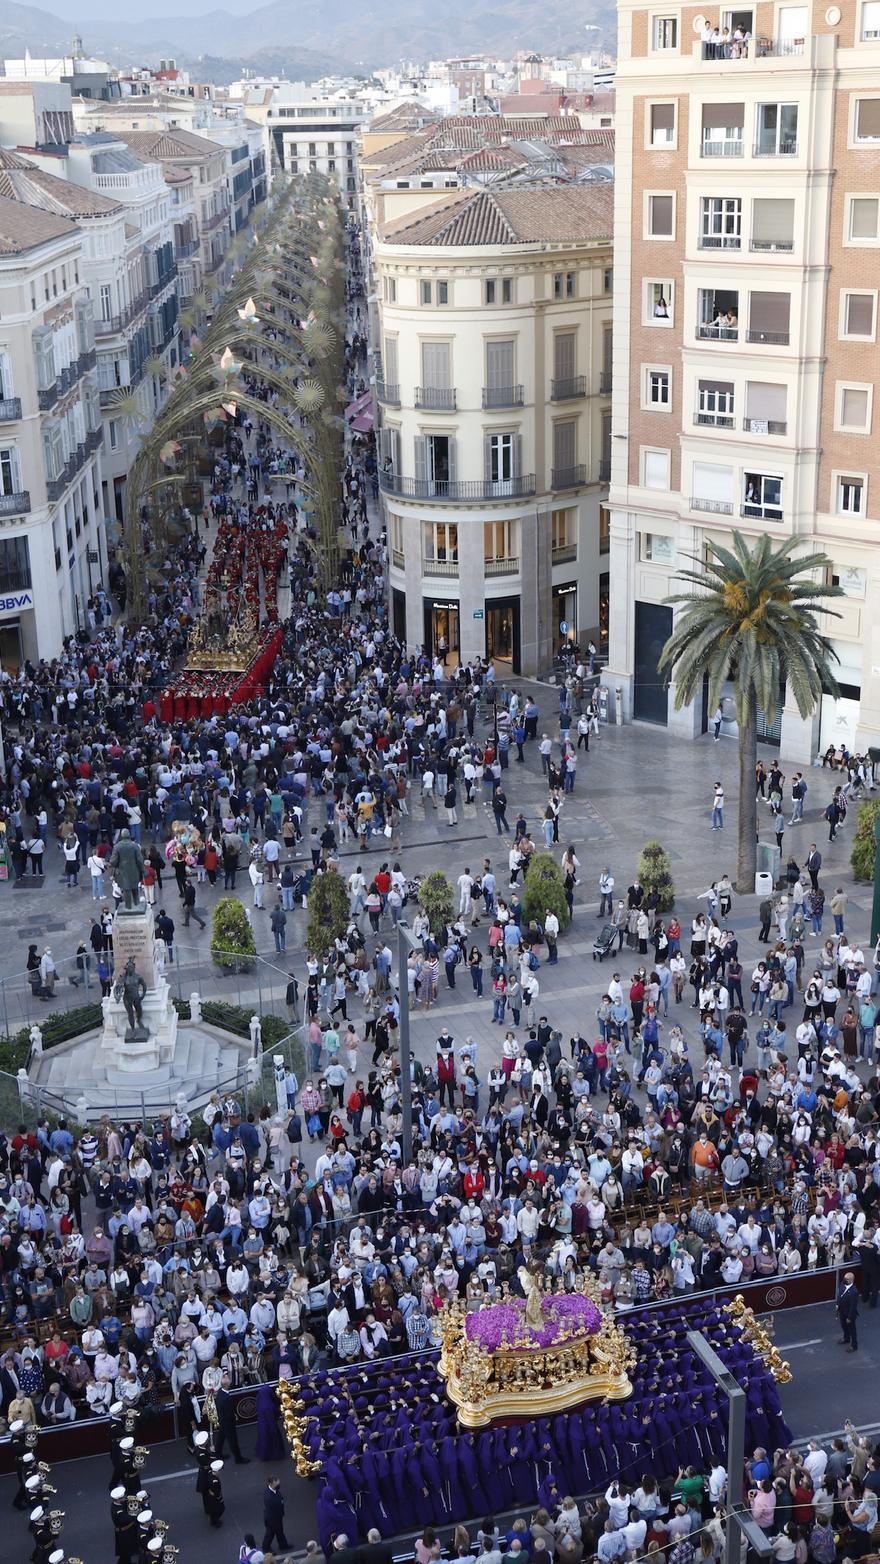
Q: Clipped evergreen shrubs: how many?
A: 6